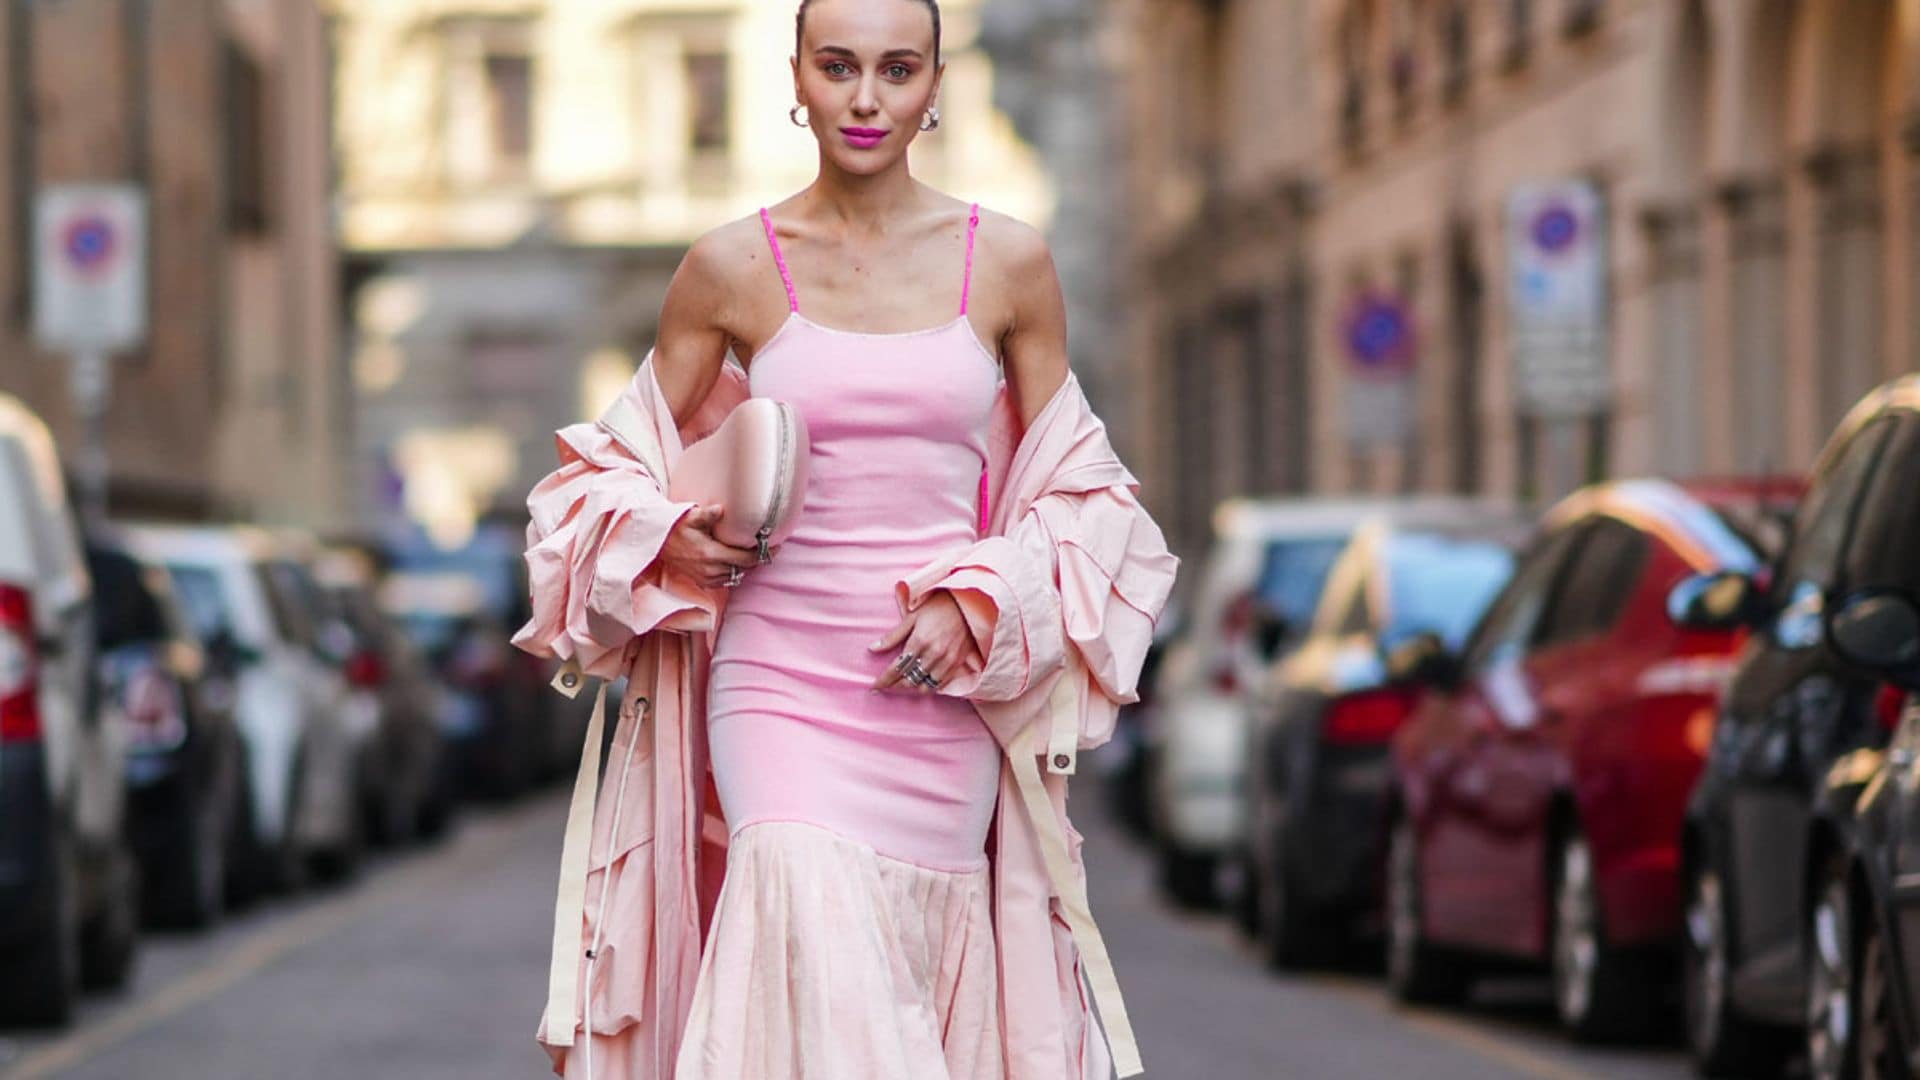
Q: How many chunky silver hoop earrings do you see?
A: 2